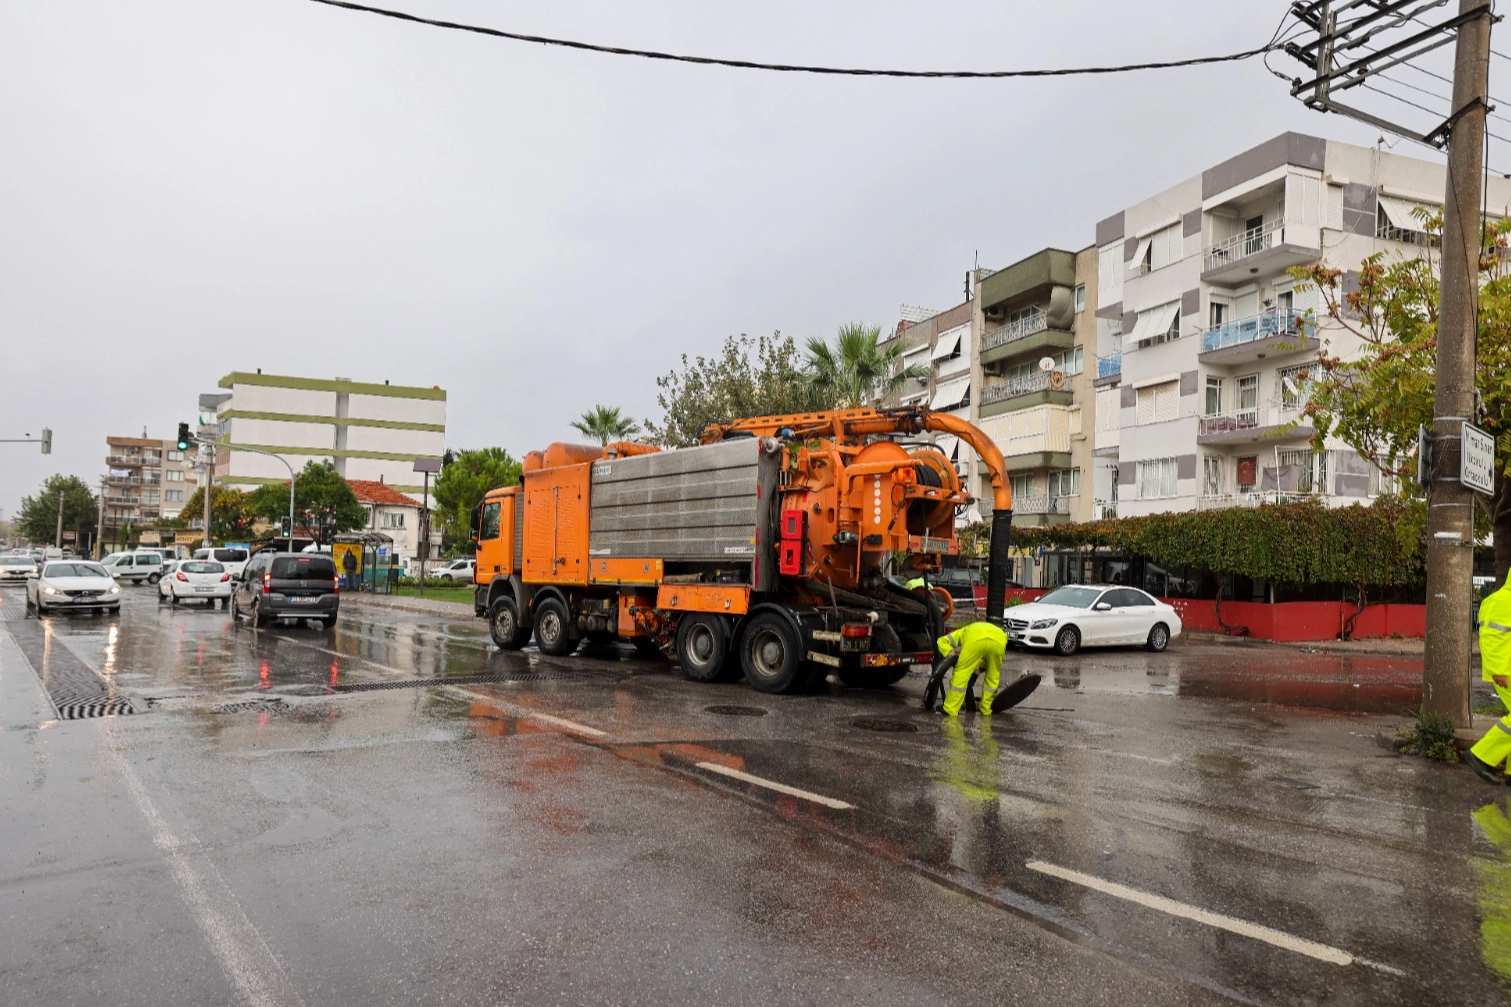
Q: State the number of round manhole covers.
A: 3